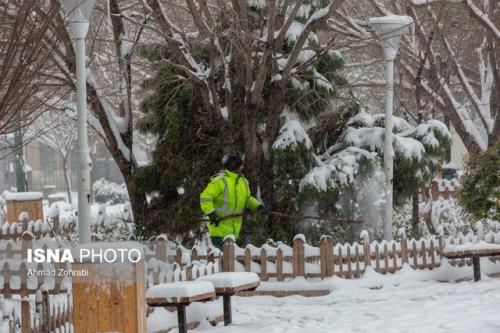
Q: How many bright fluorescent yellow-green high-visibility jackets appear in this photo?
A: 1